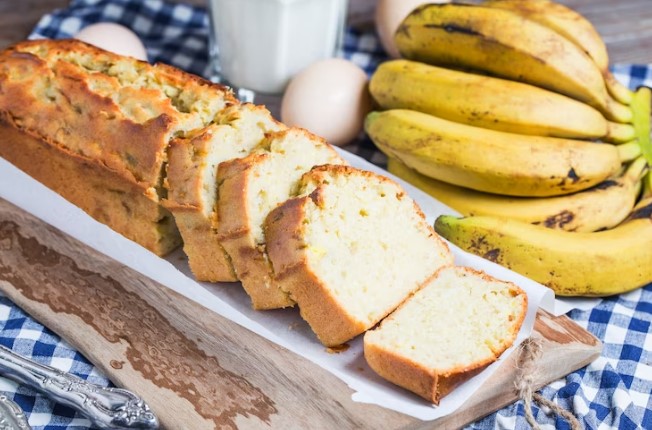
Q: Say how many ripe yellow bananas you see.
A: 6